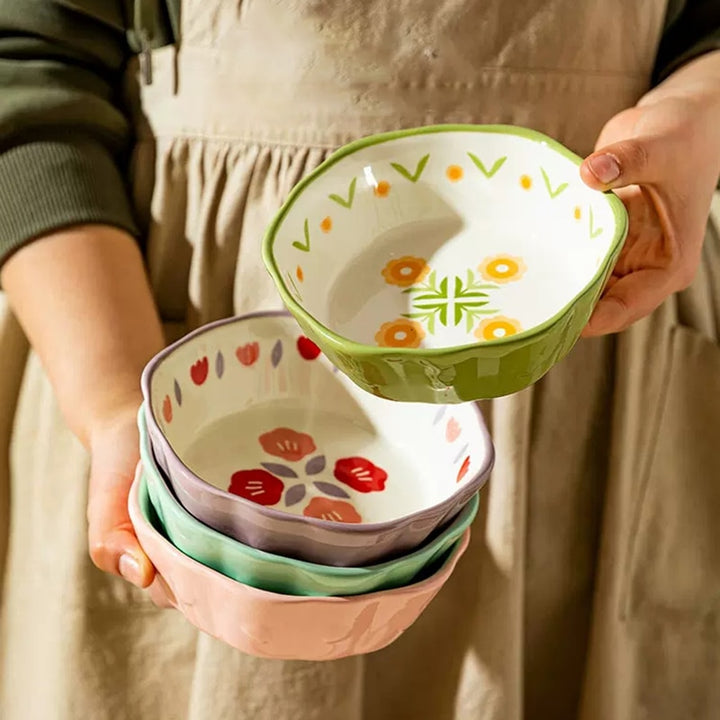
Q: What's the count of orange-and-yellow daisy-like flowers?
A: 4